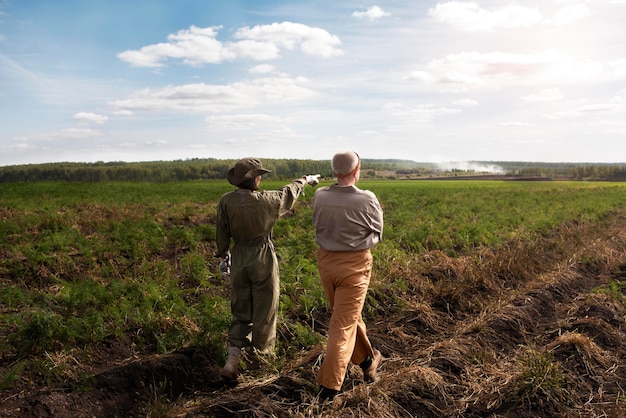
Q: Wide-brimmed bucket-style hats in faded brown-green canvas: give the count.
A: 1